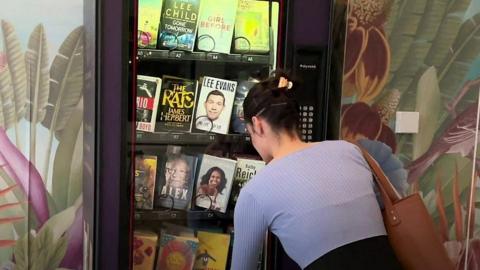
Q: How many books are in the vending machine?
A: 15